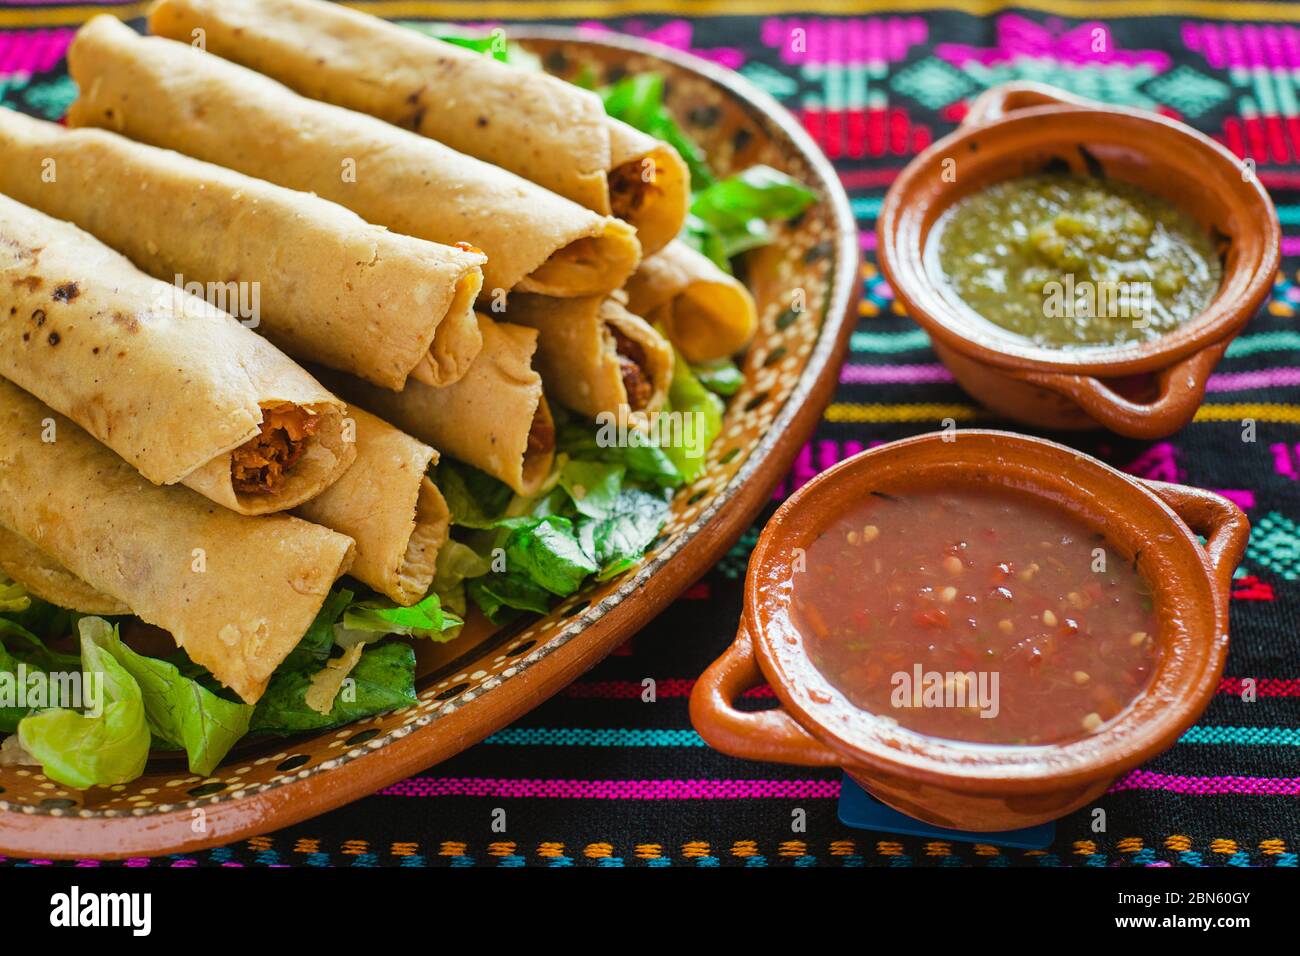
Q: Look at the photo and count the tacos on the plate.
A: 9